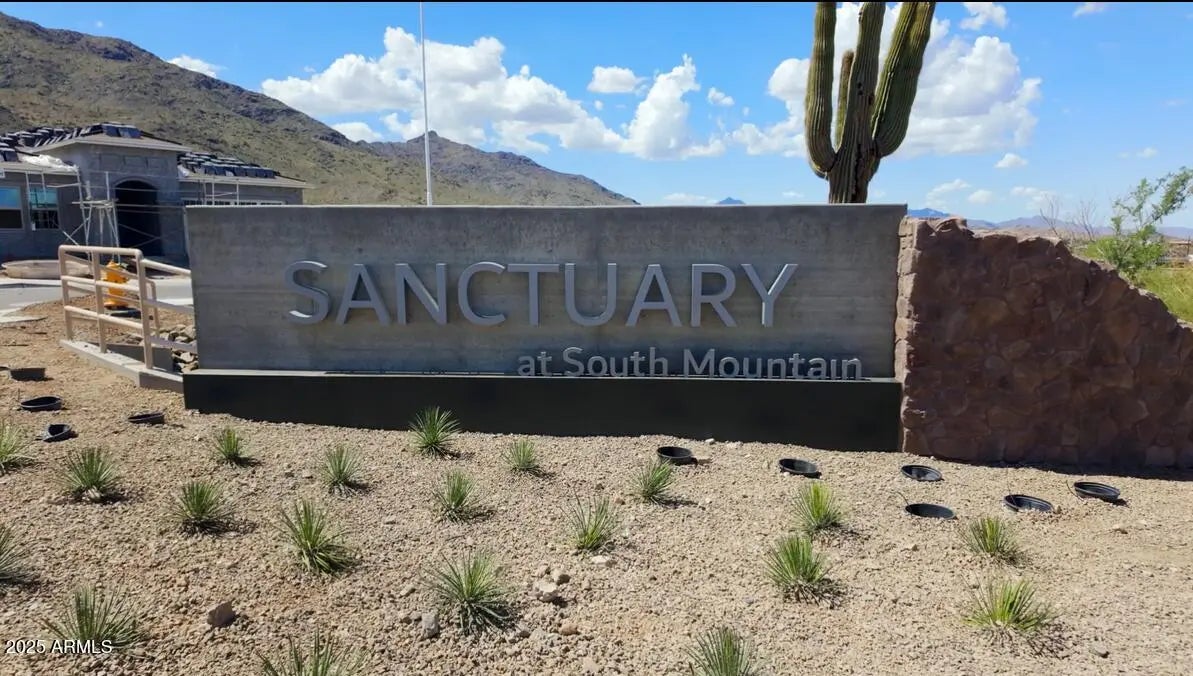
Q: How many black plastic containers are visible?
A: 10